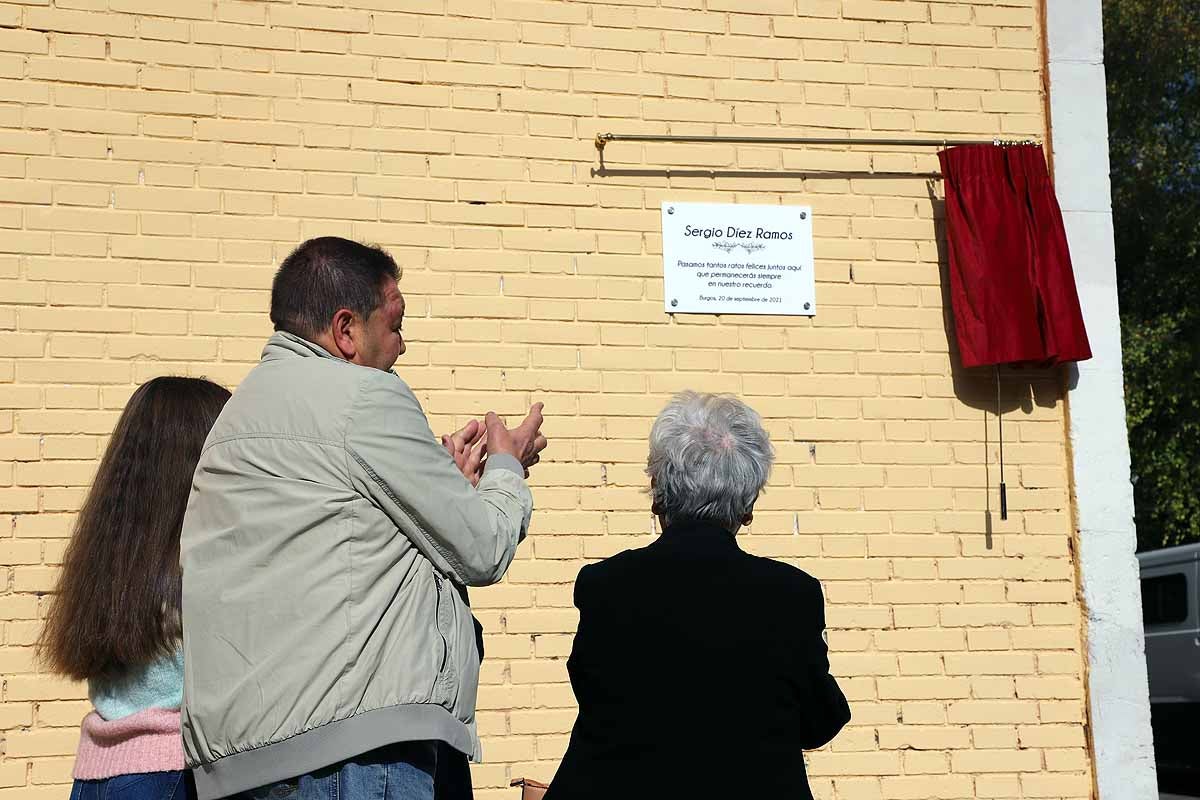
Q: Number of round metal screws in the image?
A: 4